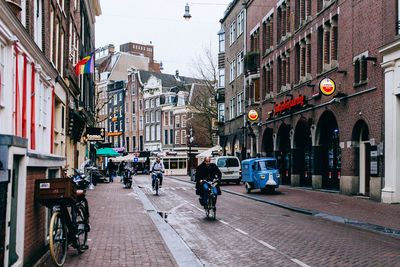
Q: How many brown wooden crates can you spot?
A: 1